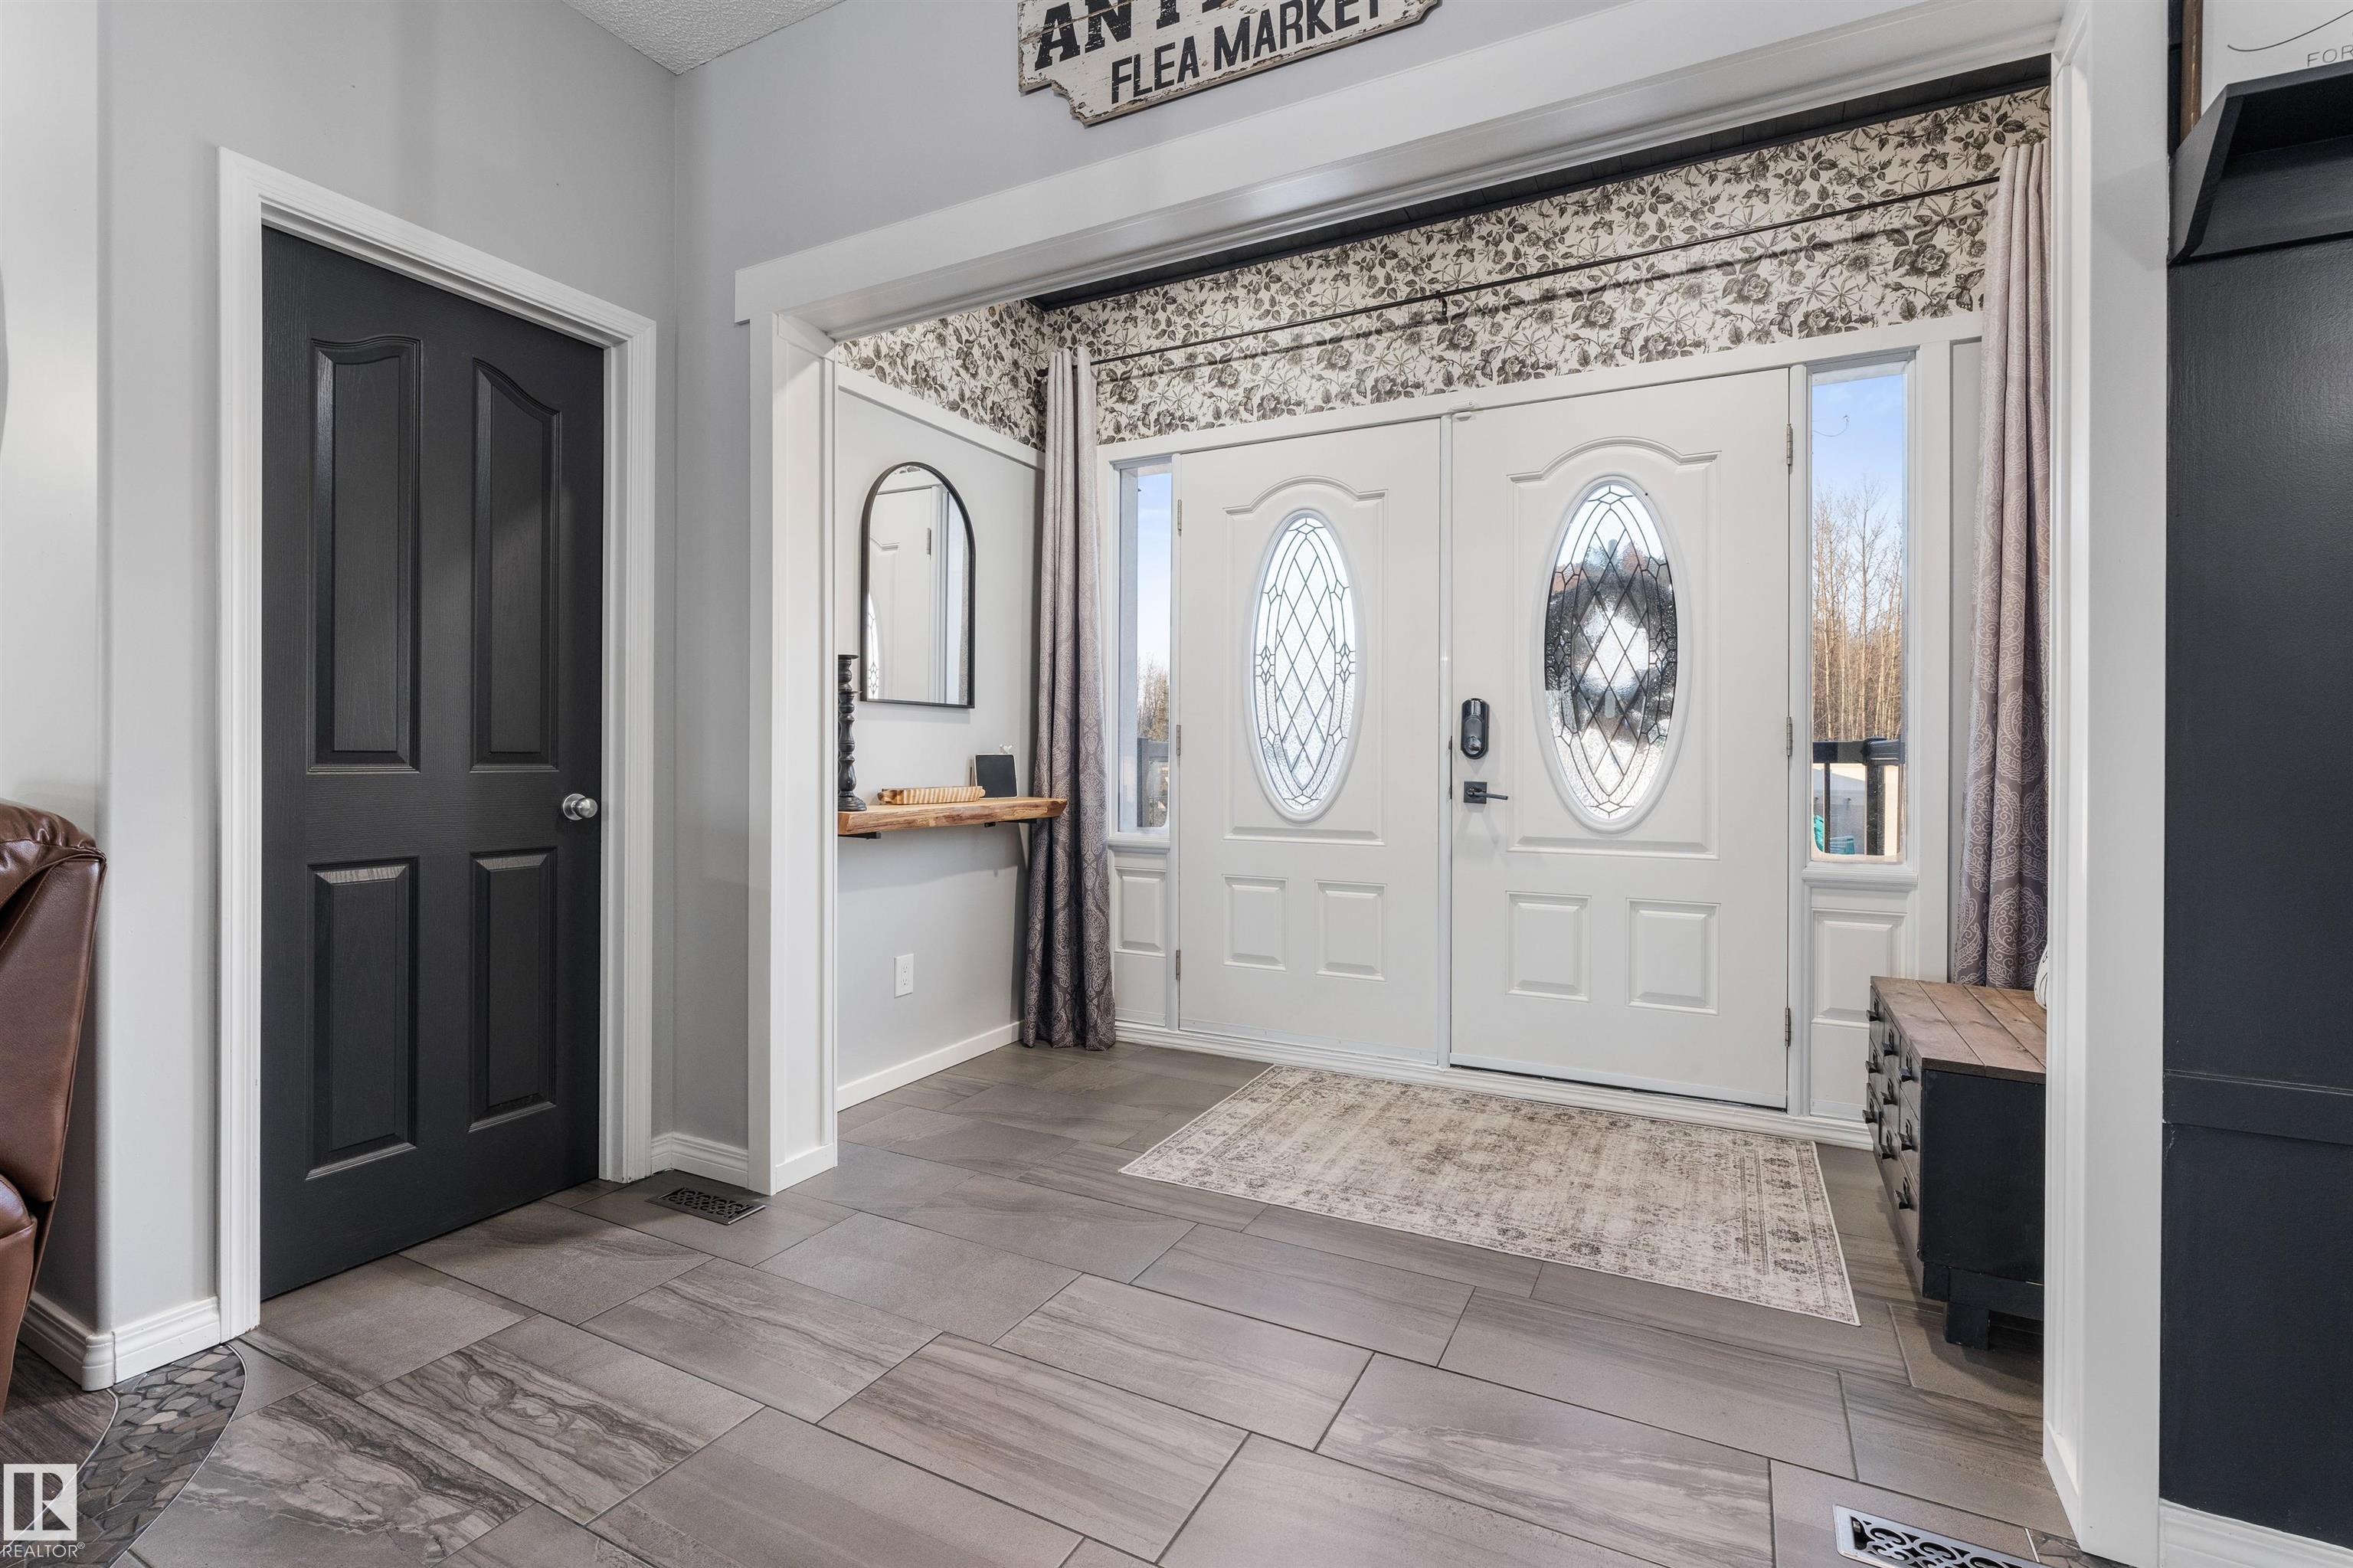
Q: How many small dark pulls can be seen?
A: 9